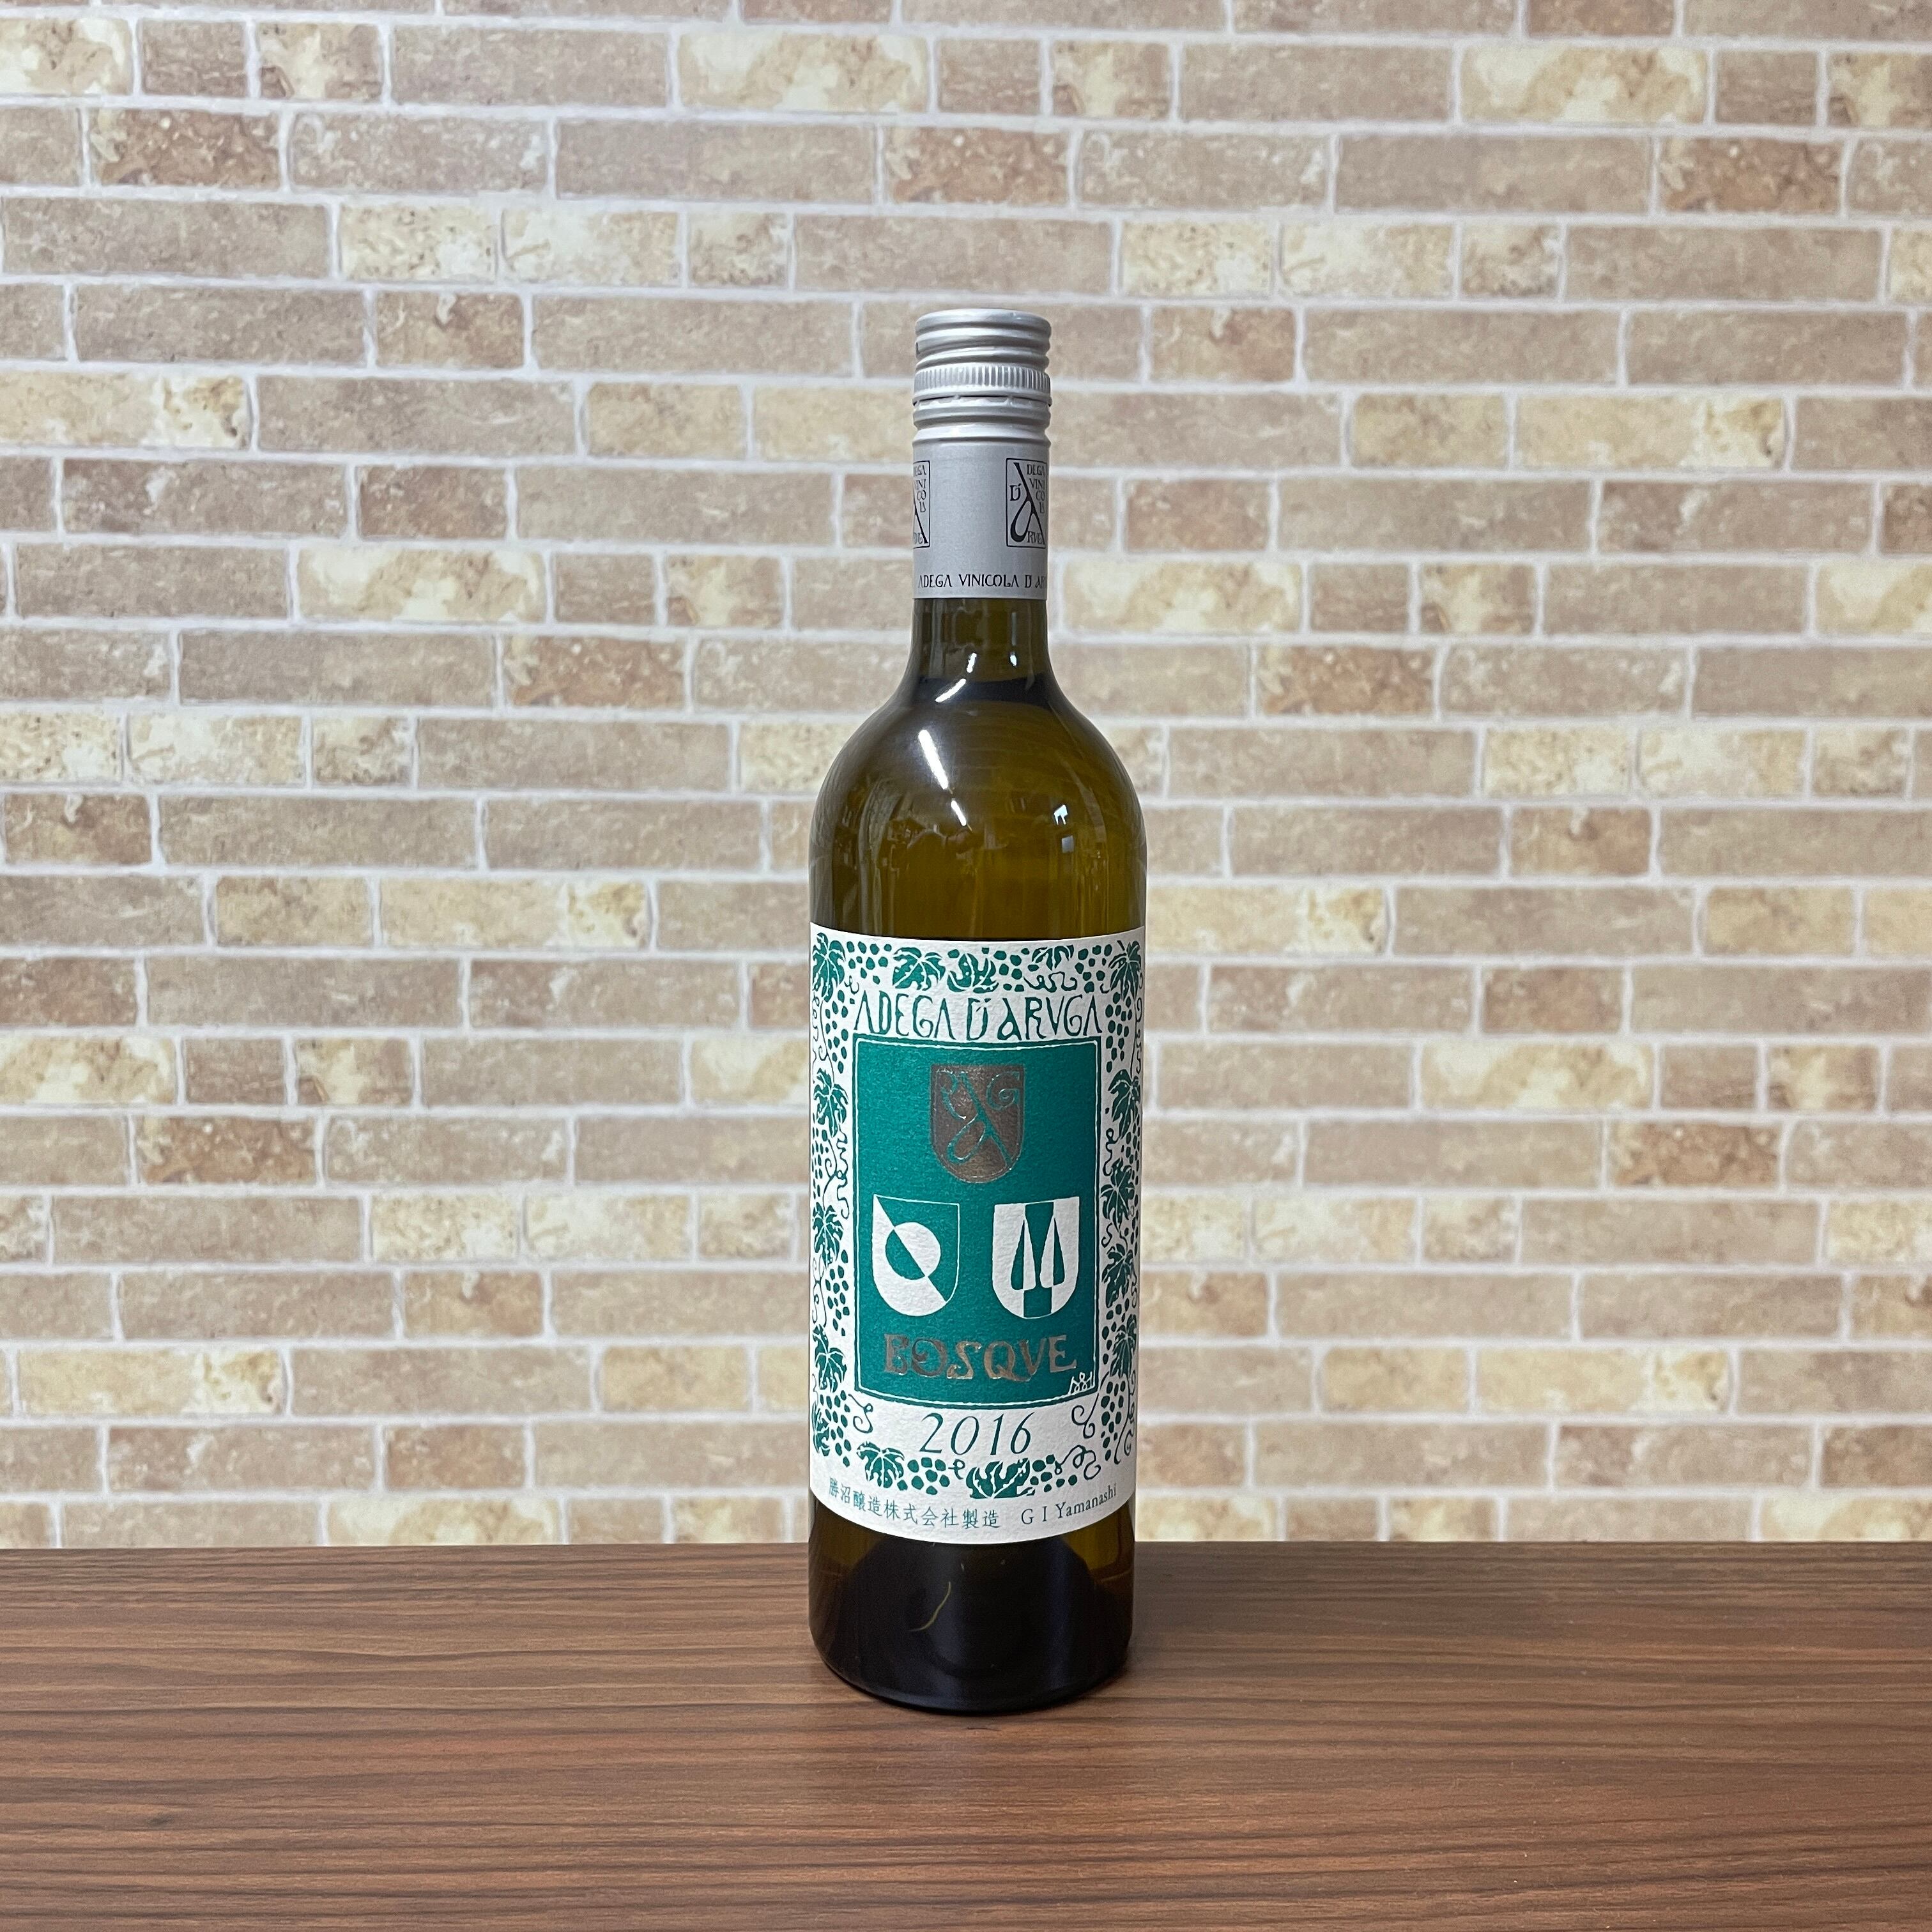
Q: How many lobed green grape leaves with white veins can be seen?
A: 15